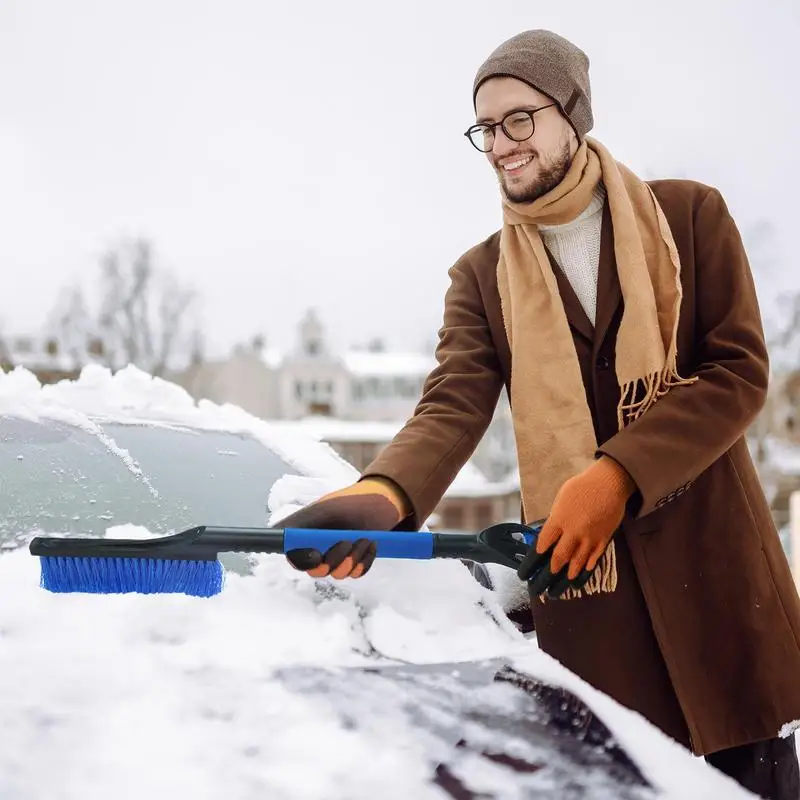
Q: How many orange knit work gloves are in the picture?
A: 2